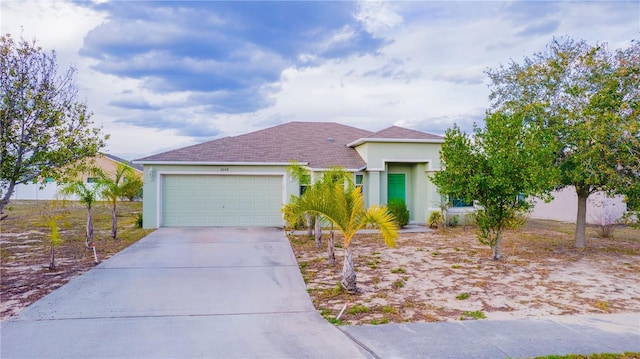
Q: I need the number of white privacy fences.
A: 1